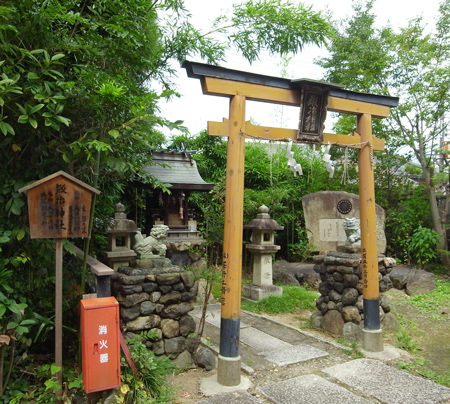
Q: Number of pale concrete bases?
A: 2